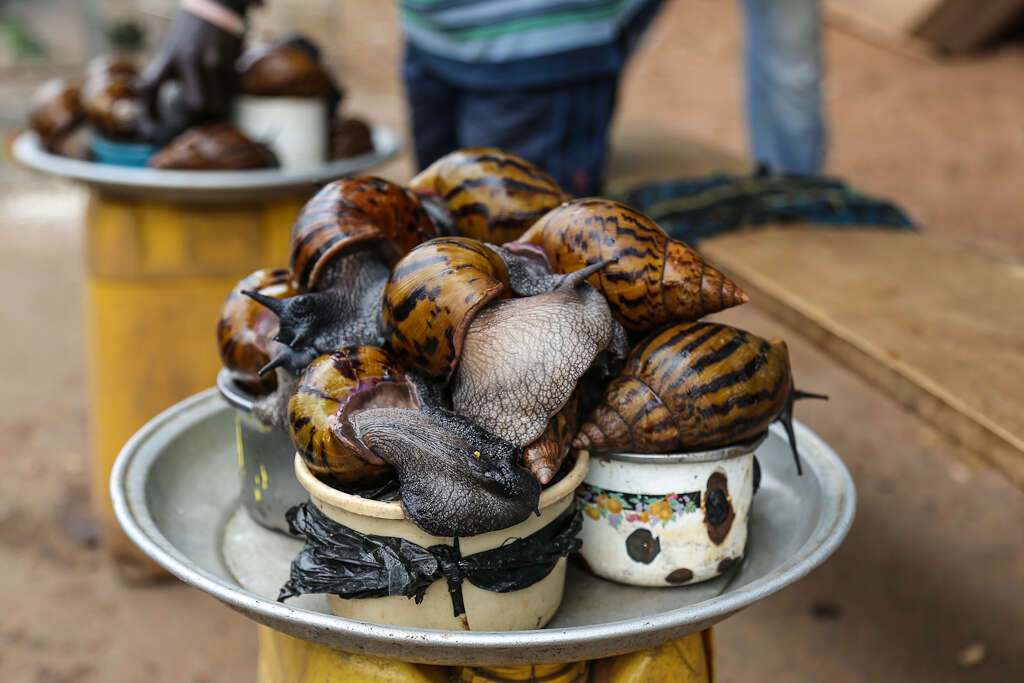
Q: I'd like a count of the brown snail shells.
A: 13